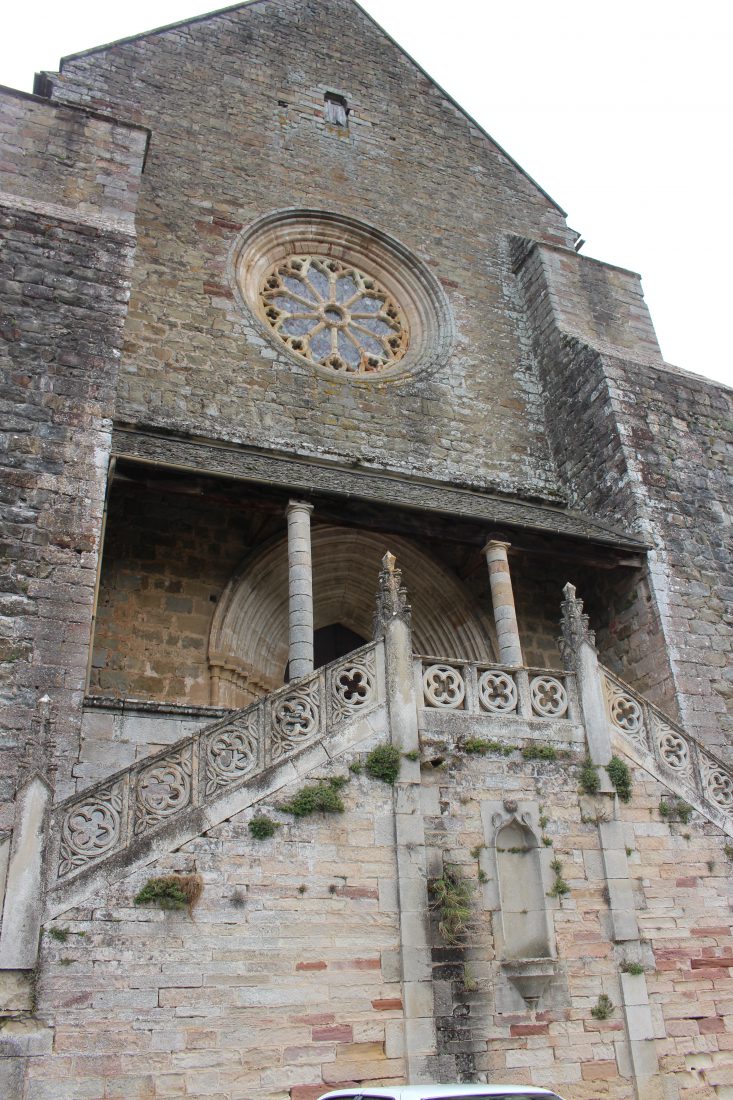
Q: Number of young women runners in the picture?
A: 0